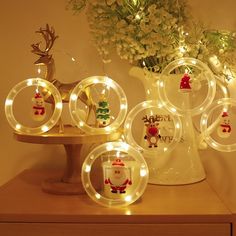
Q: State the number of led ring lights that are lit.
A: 6